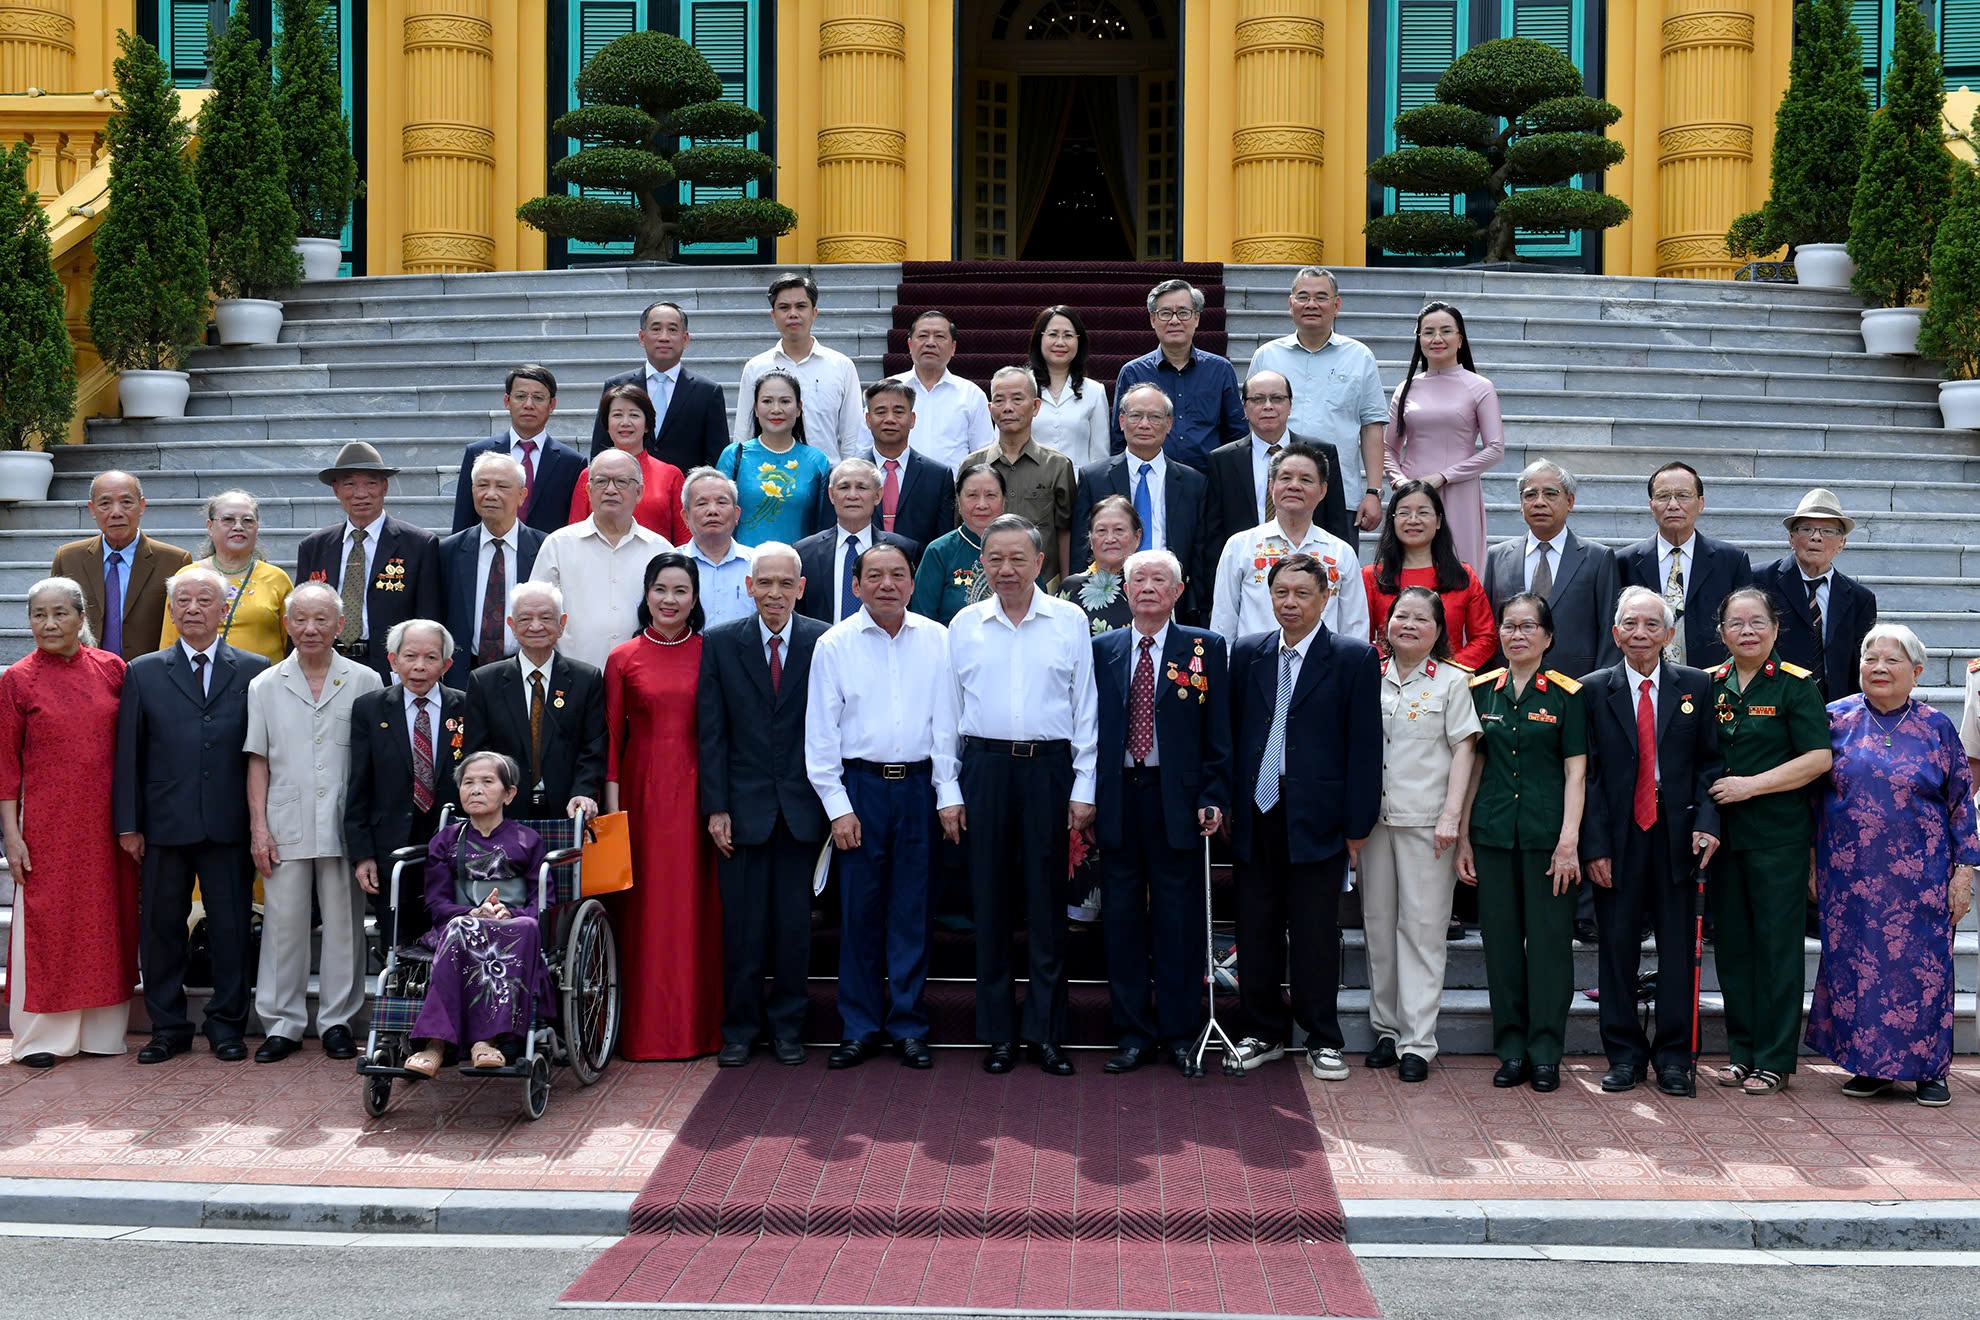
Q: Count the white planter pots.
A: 7